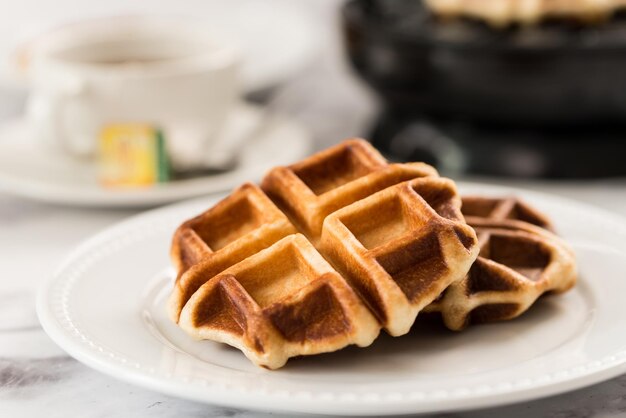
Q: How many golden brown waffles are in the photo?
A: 2